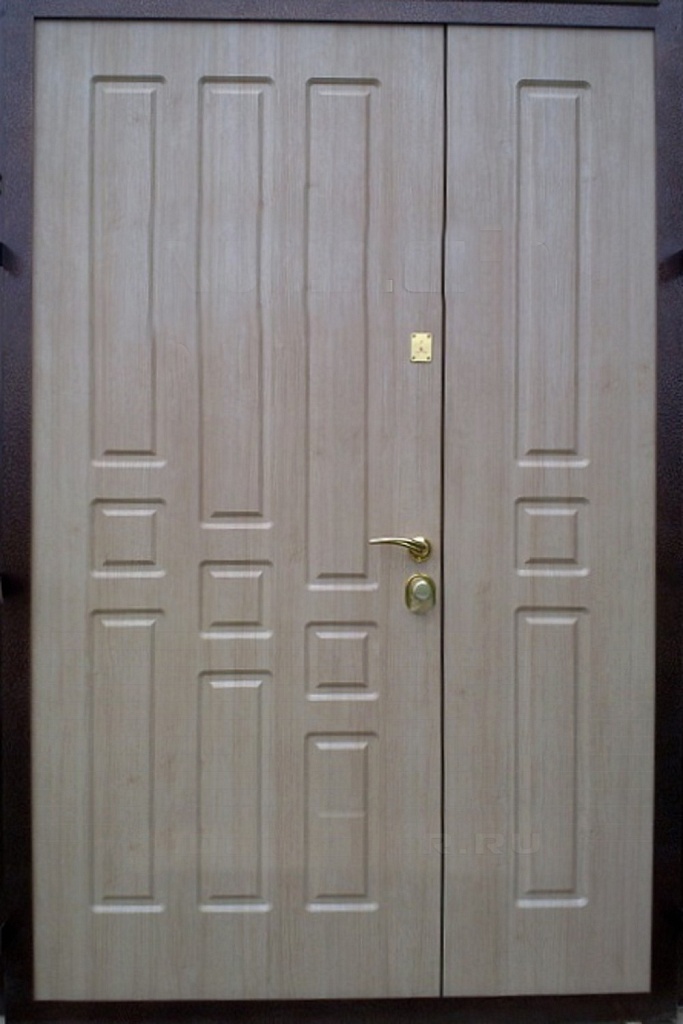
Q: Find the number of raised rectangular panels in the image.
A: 12